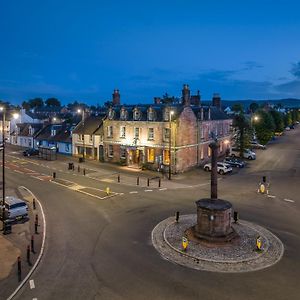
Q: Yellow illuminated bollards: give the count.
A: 4